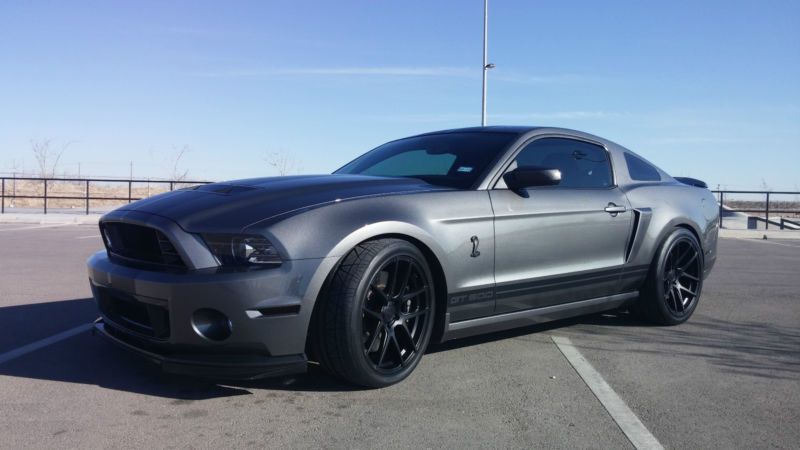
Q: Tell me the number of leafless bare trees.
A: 3